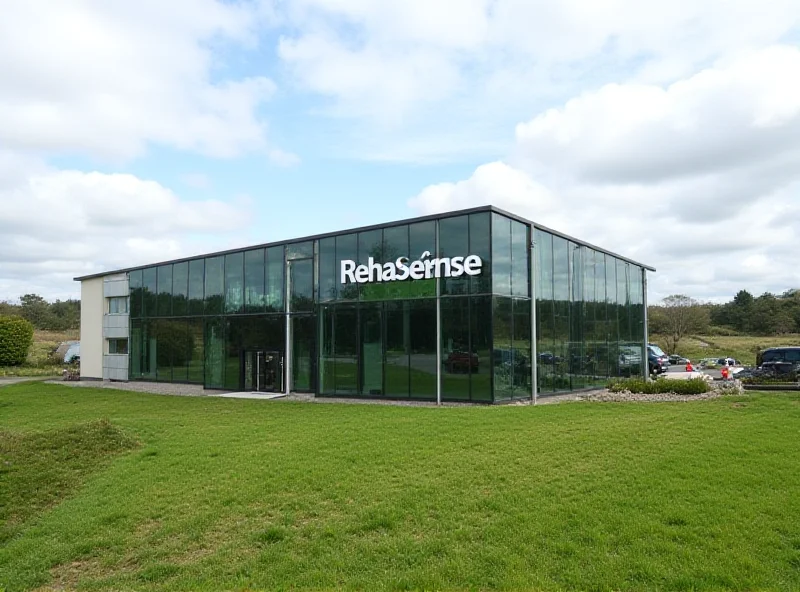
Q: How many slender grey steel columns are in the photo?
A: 4